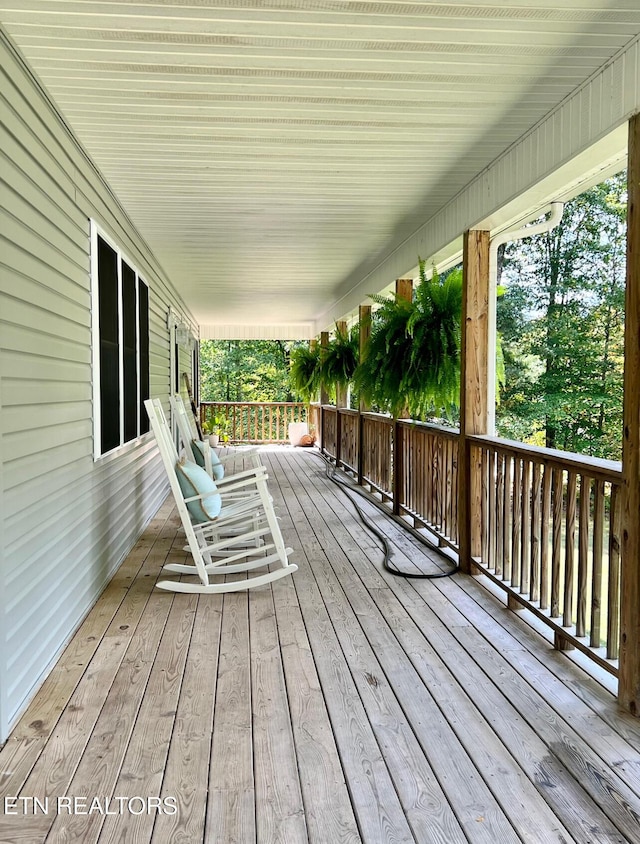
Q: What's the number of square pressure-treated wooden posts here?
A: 7